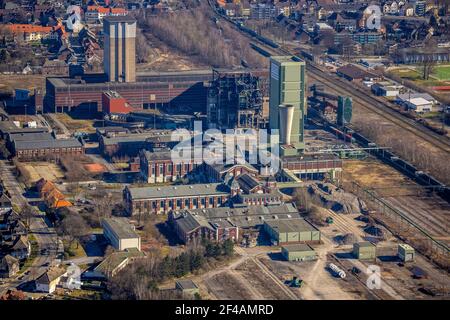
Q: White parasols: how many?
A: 0